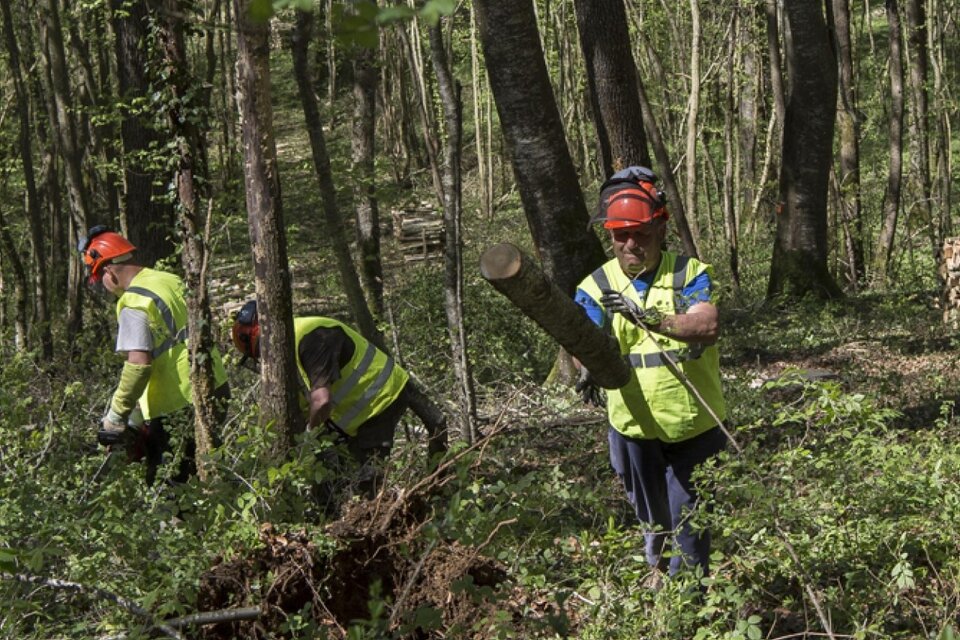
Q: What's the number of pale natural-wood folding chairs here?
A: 0